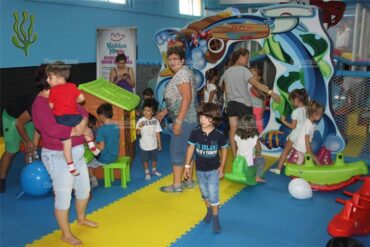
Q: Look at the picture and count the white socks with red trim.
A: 2